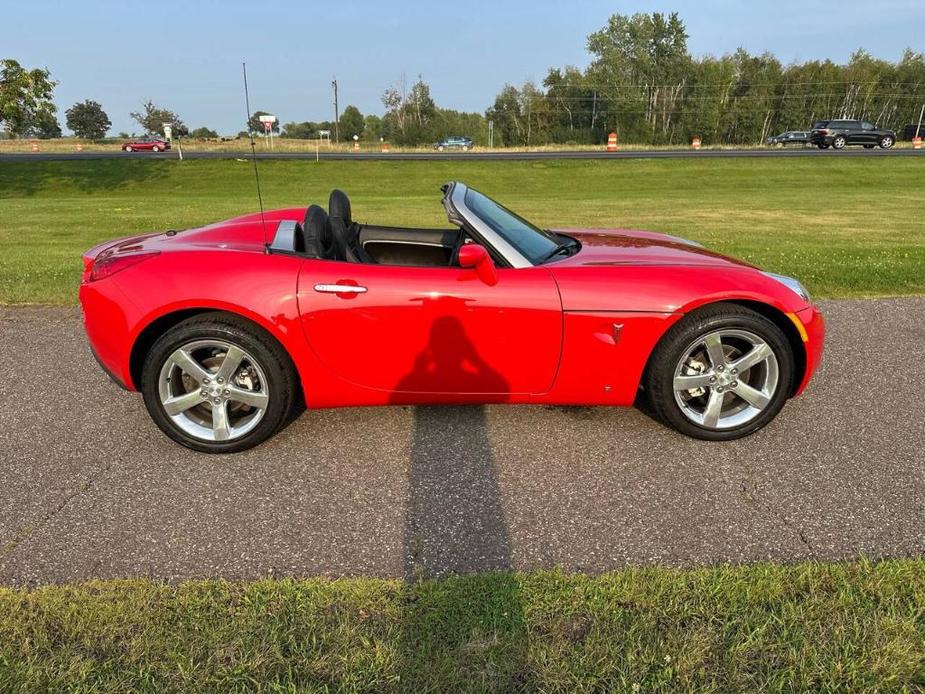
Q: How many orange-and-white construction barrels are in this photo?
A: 7